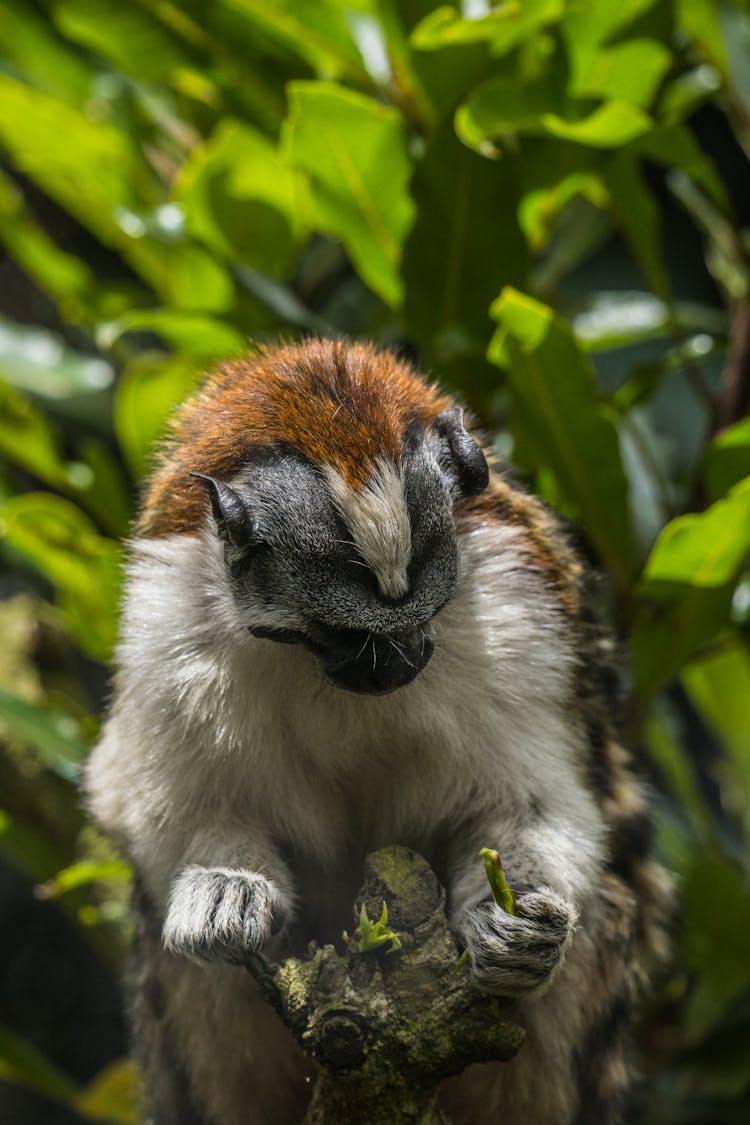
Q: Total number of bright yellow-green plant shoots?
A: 2